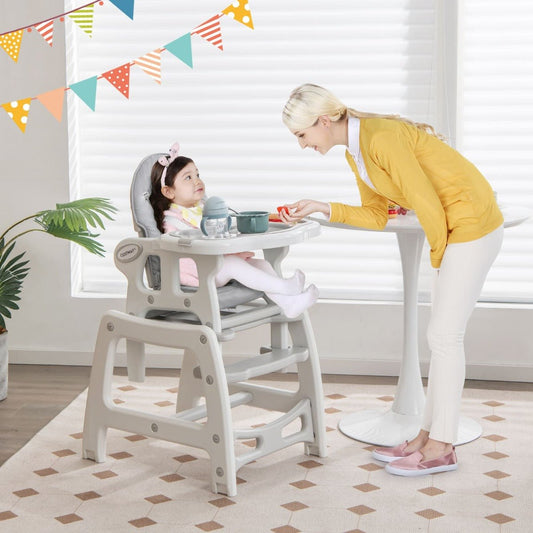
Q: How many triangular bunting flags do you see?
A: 12